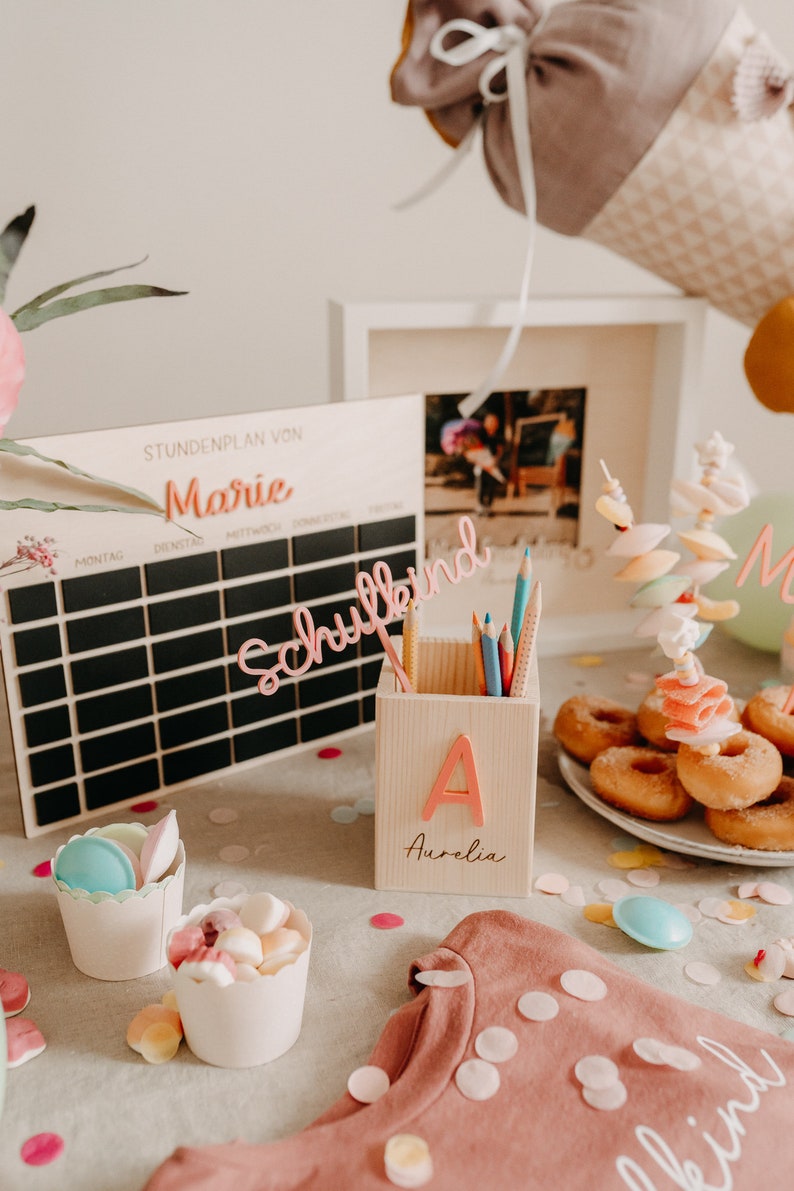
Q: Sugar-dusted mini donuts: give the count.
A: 6